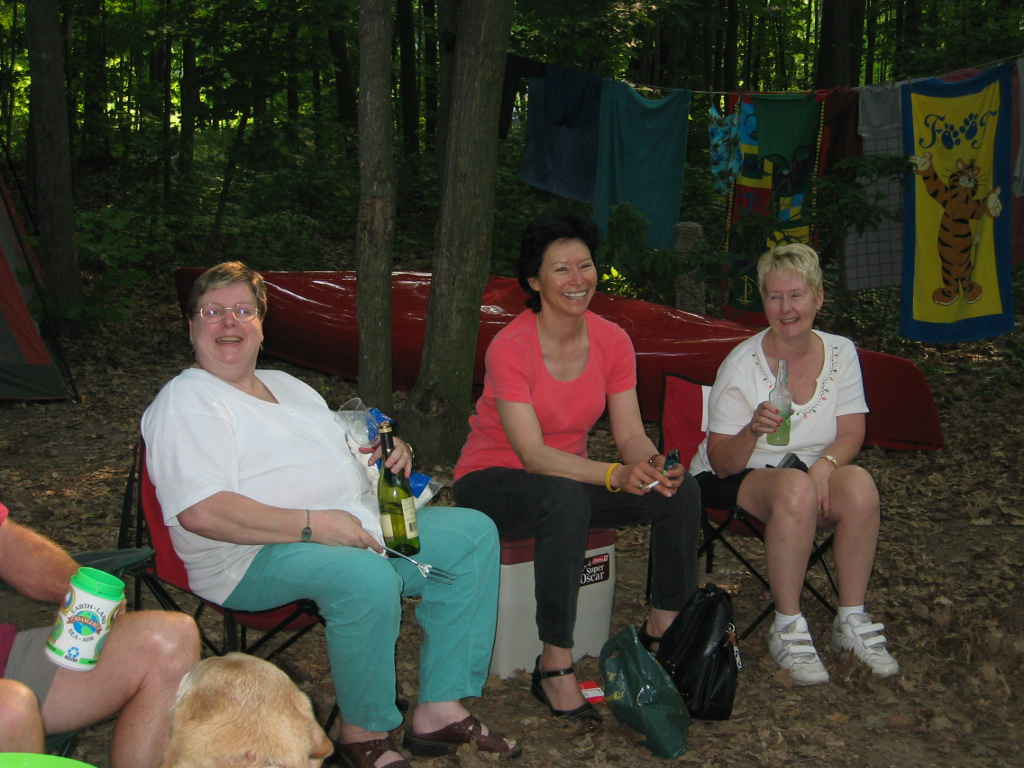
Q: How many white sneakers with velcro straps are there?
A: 2